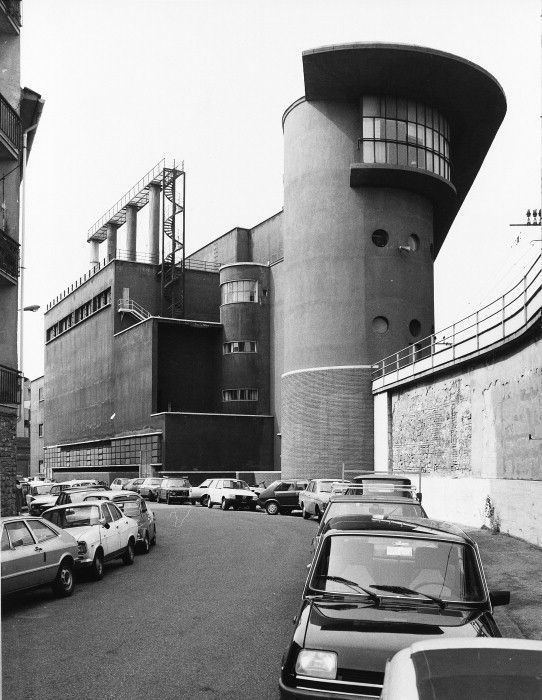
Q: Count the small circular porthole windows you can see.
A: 4